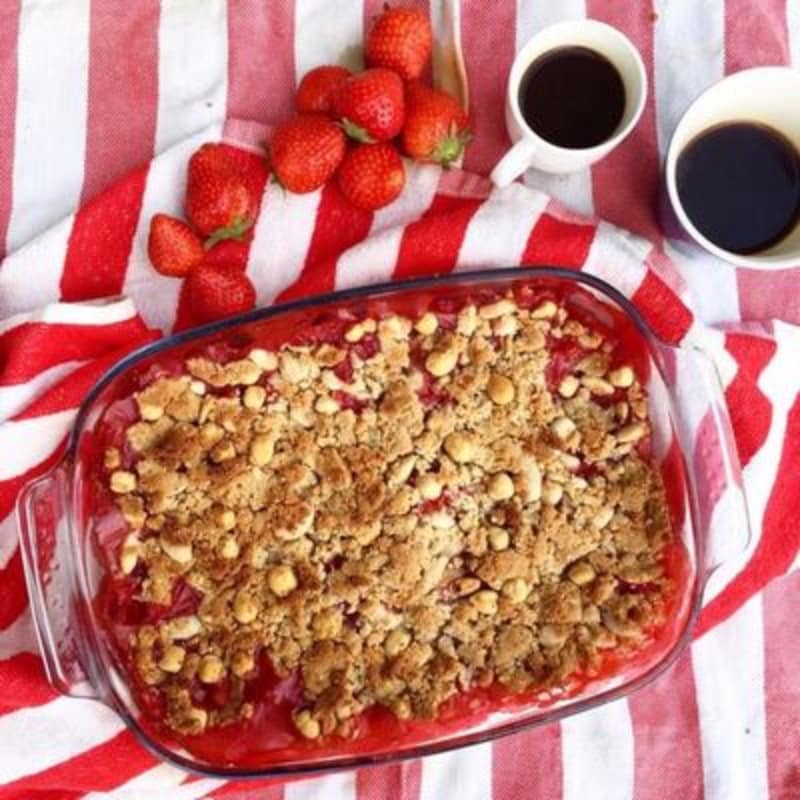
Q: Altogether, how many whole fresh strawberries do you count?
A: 9